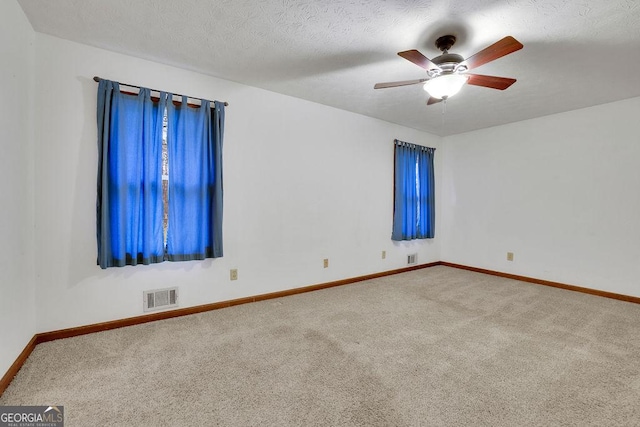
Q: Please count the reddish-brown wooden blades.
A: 5